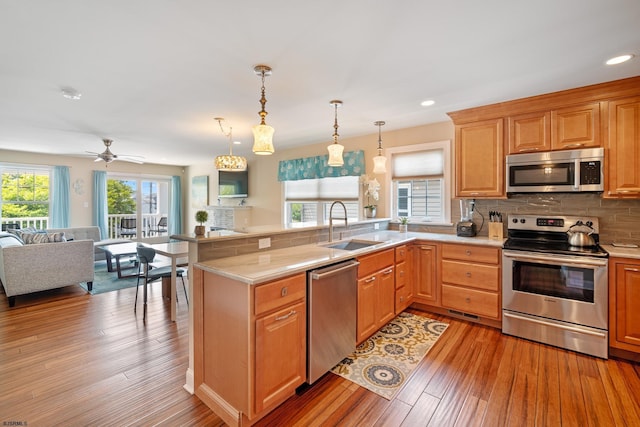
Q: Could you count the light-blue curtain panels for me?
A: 3